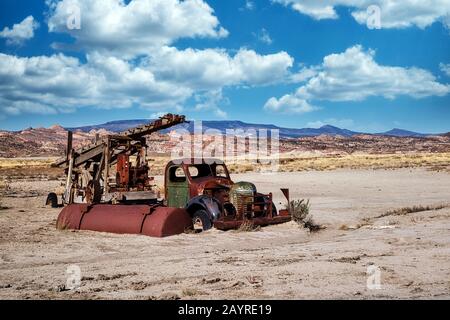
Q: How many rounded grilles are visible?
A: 1